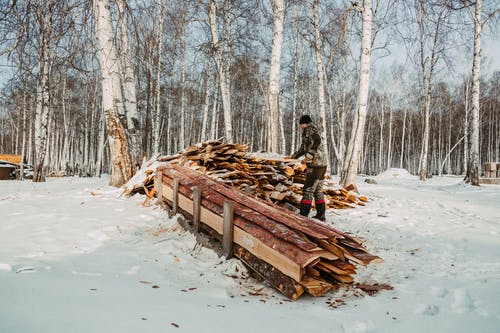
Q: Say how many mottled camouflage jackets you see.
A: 1